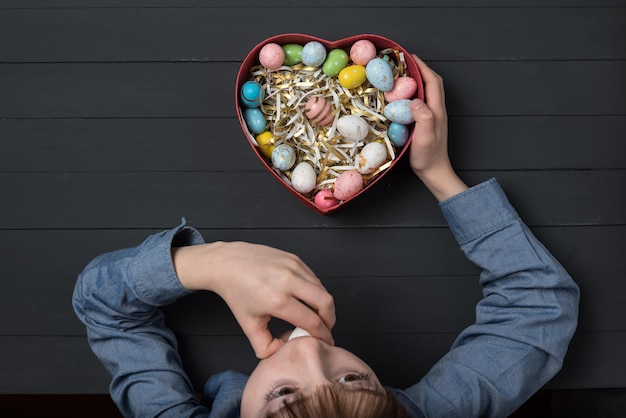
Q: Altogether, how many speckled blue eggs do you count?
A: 4